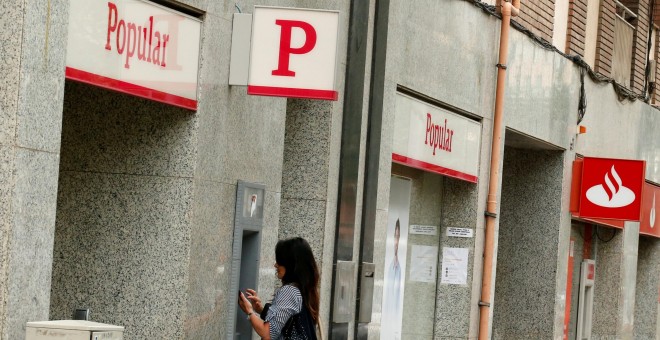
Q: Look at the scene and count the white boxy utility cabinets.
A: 1